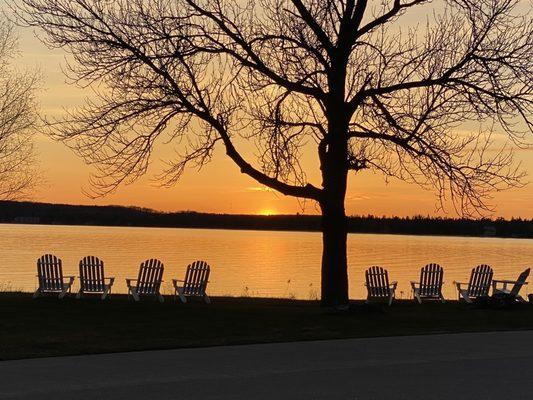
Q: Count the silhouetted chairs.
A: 8